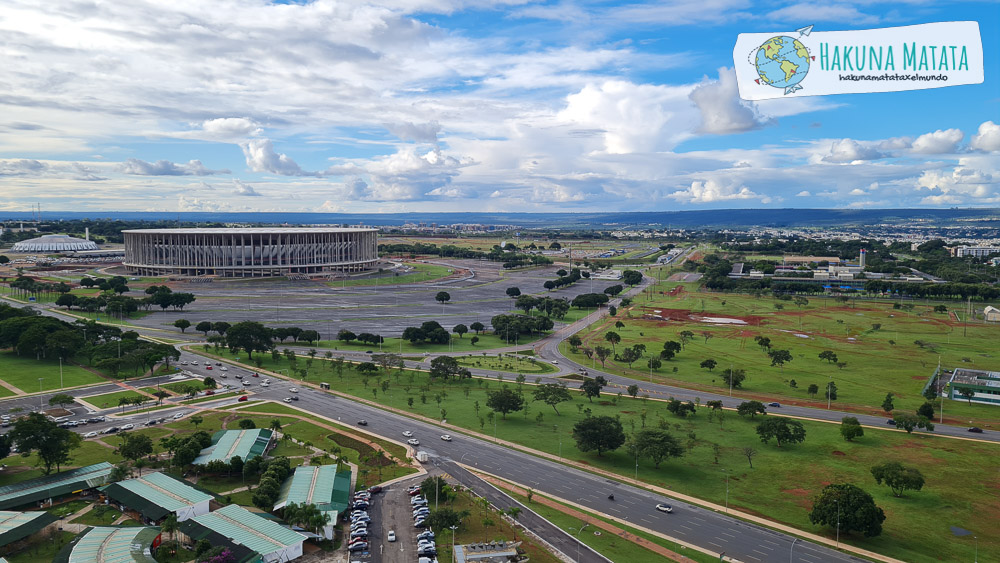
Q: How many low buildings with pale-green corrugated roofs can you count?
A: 7